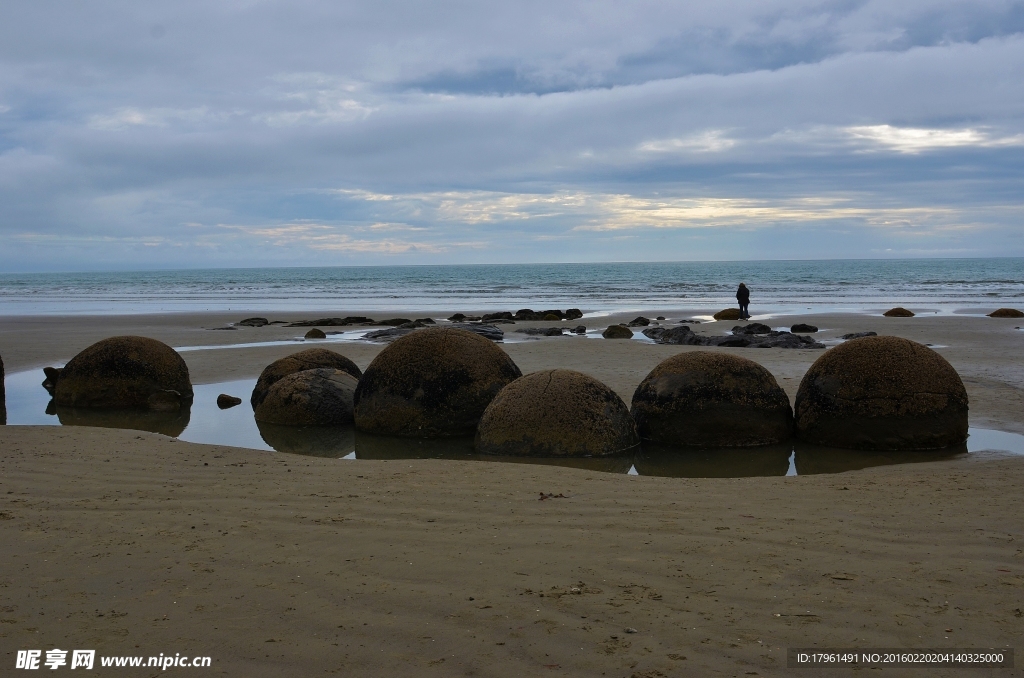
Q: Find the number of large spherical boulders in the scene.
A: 7